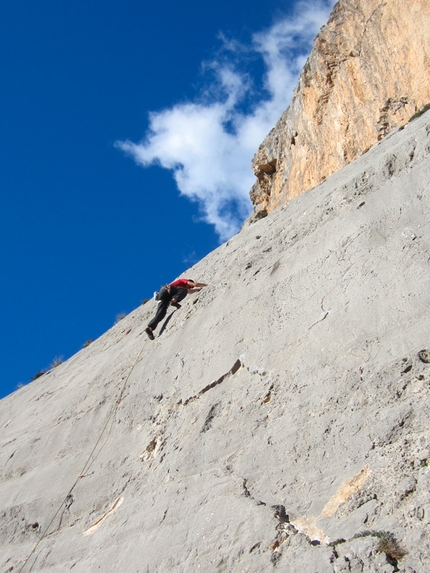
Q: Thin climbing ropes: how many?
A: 1